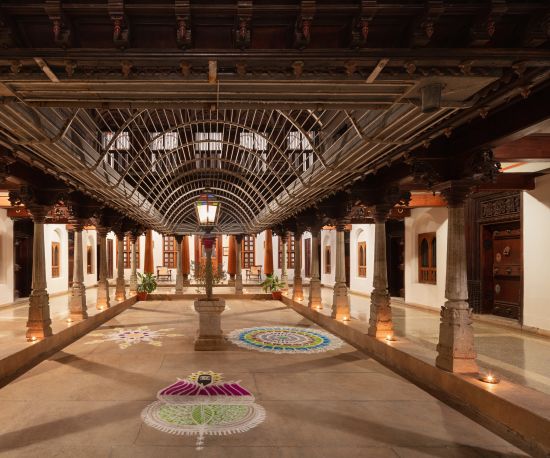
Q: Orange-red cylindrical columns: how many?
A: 4